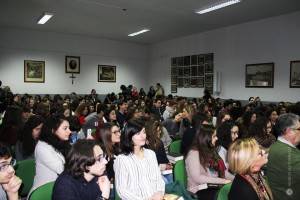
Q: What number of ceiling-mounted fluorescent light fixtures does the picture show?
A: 3